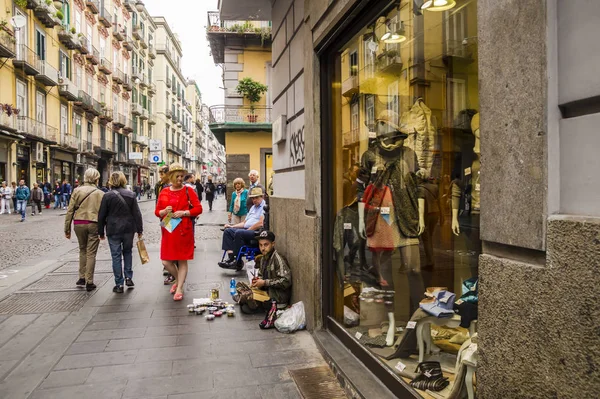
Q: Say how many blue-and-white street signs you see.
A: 1